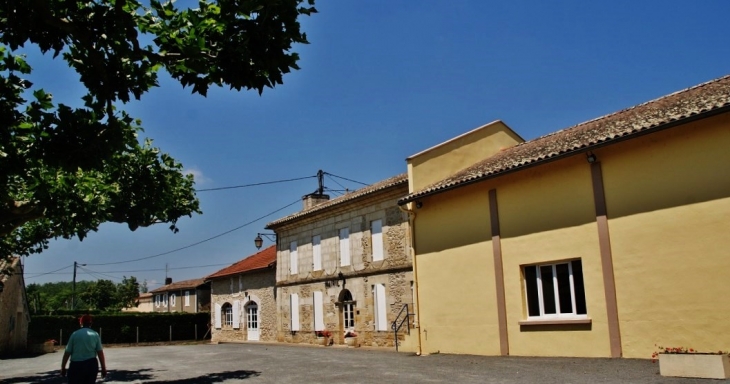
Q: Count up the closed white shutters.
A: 7